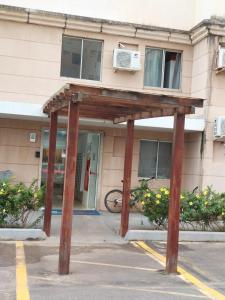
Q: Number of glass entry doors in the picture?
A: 1